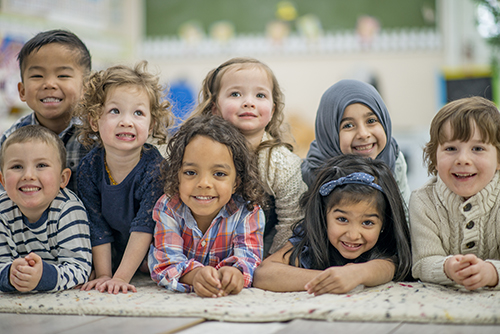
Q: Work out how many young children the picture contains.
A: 8